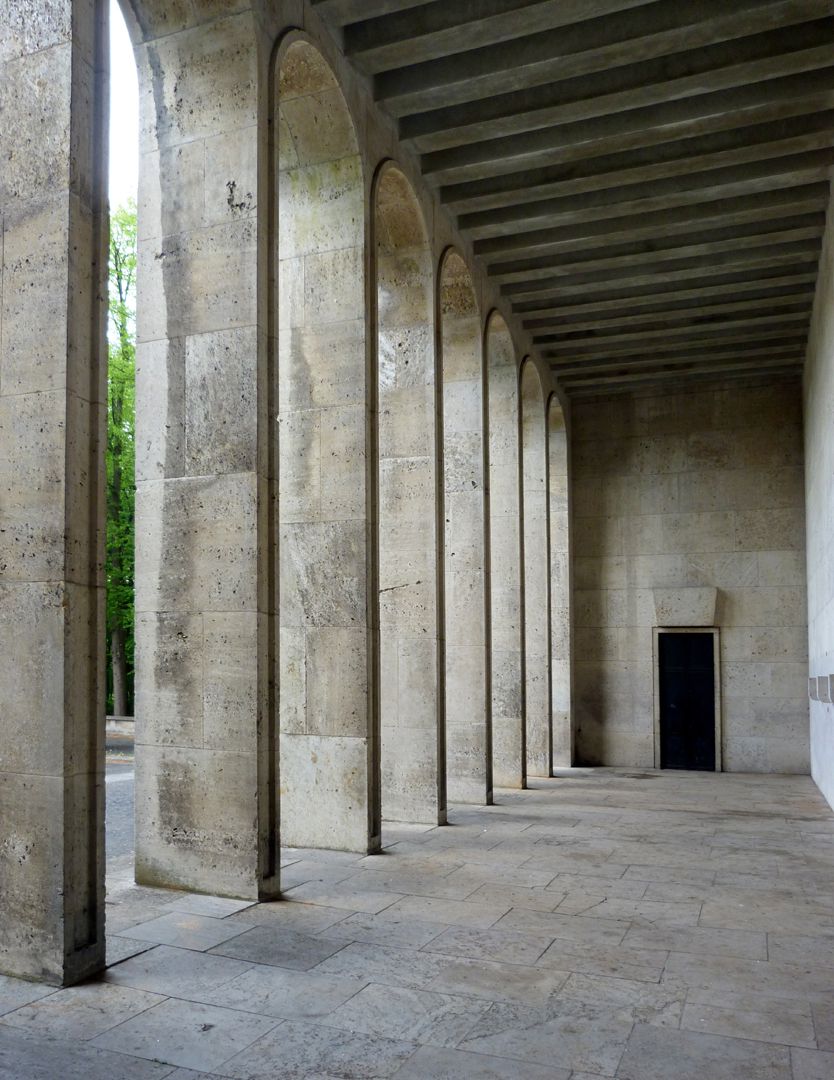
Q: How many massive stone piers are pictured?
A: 8